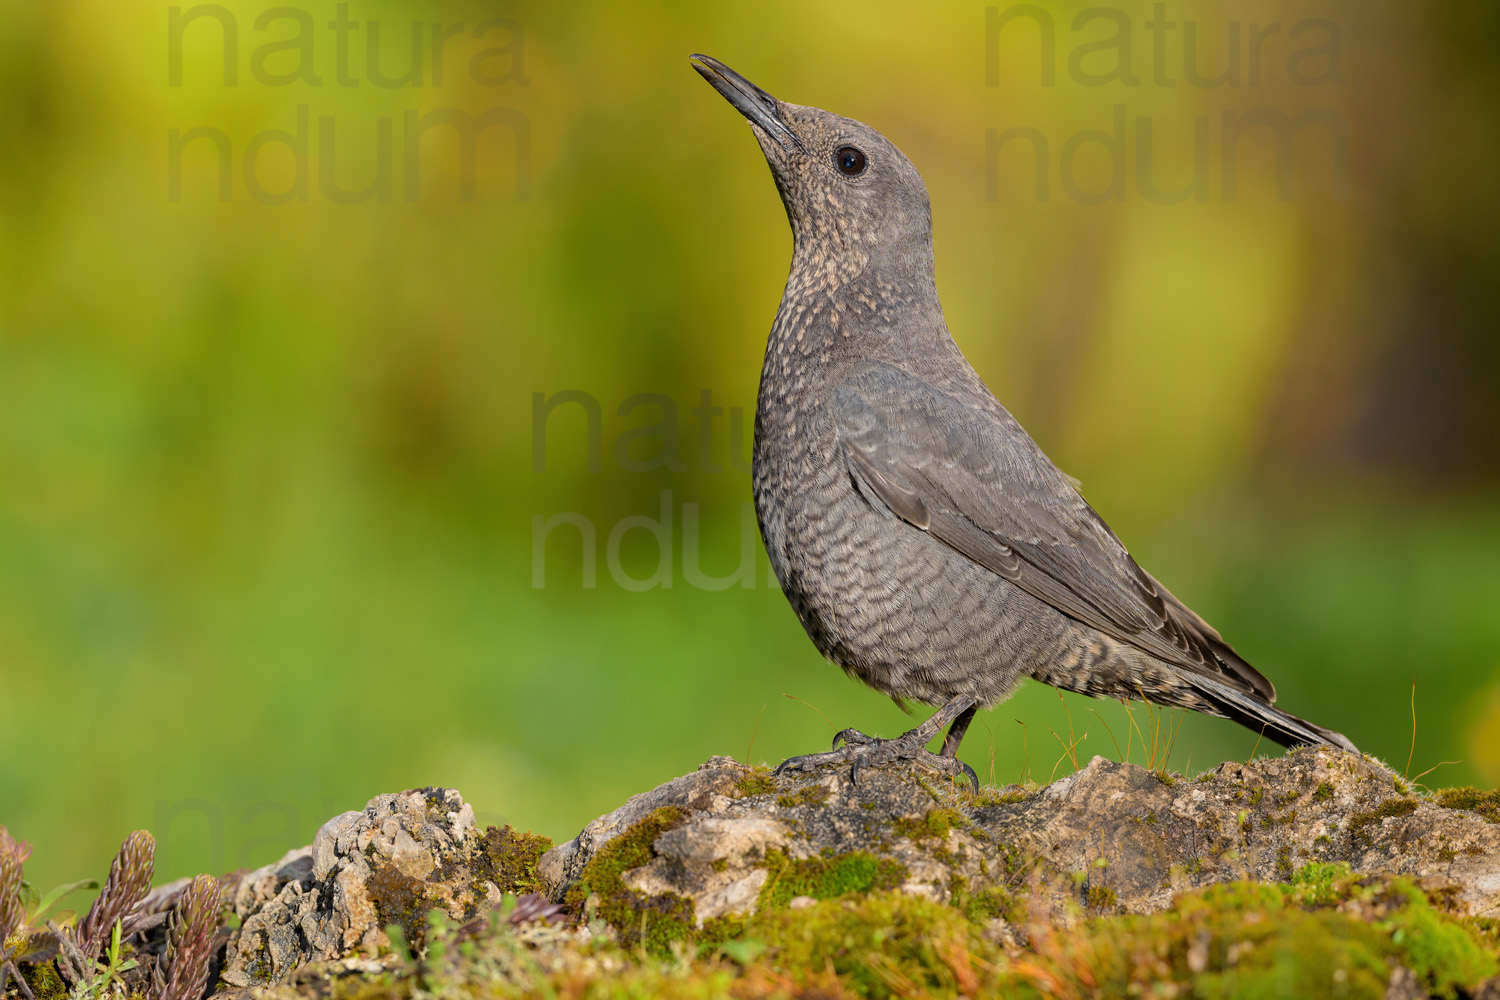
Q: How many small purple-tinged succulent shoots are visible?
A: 3